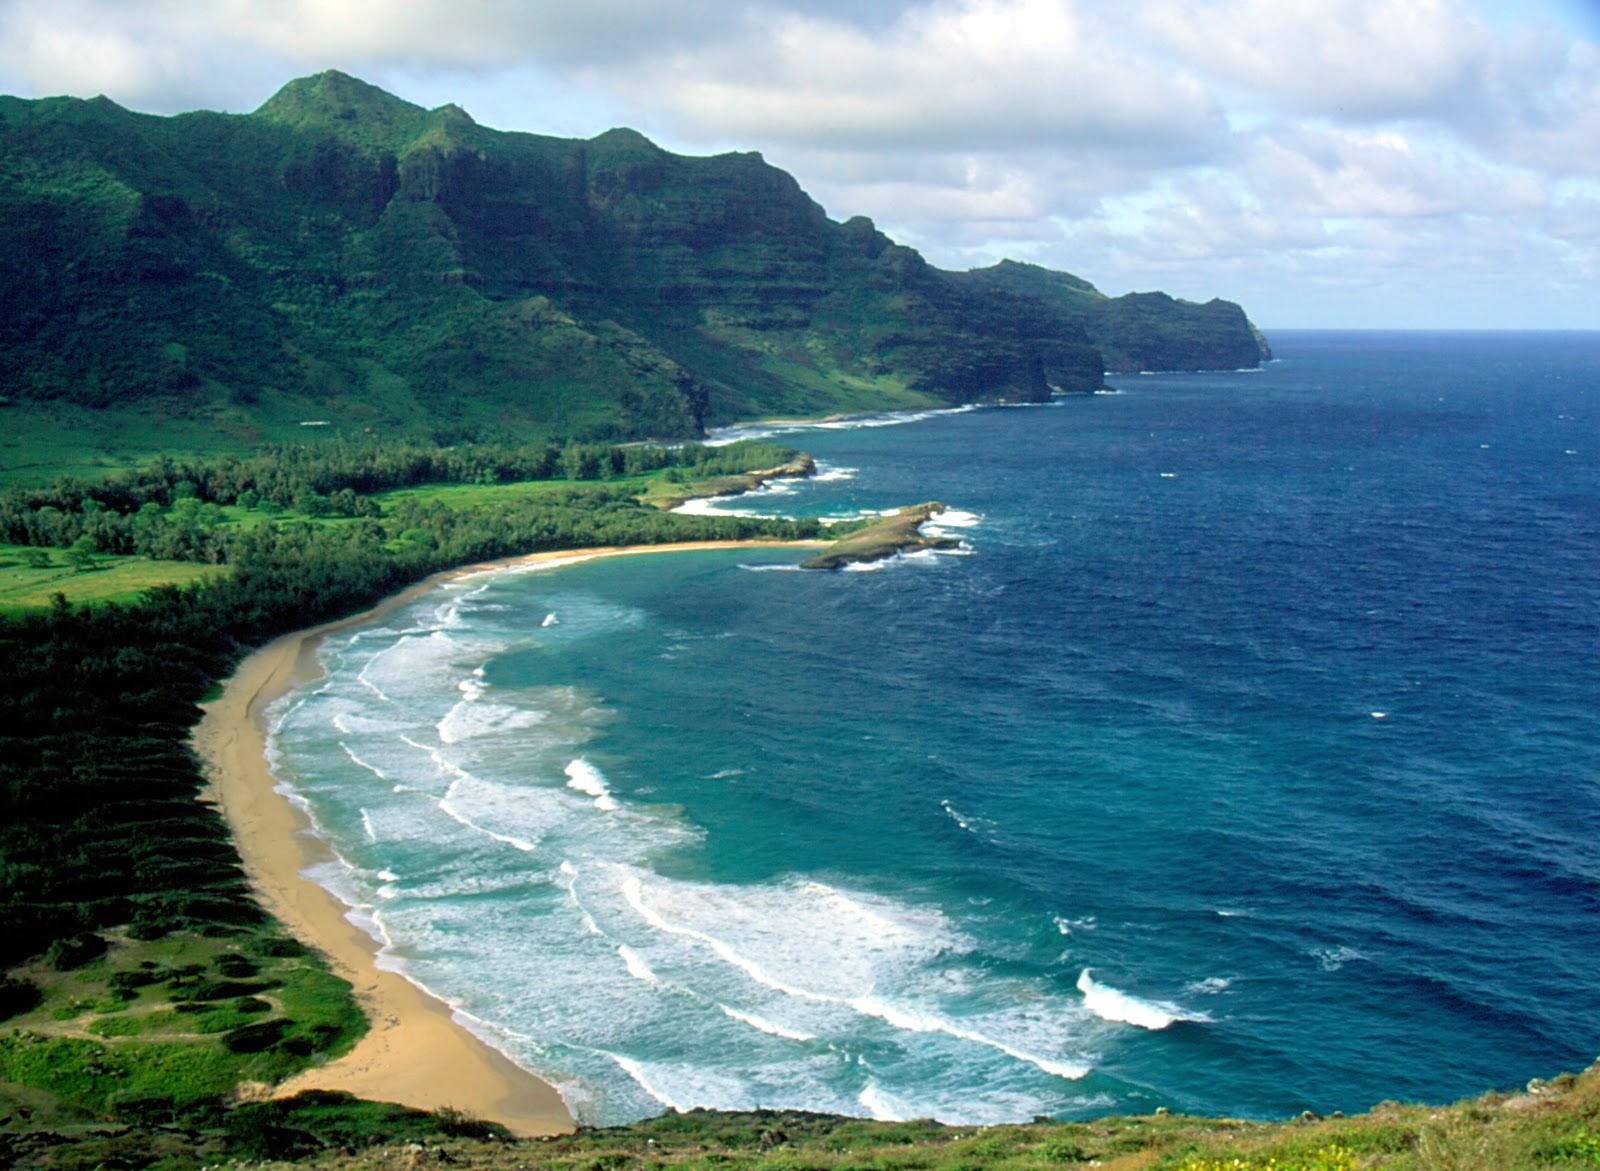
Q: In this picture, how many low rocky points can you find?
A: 2